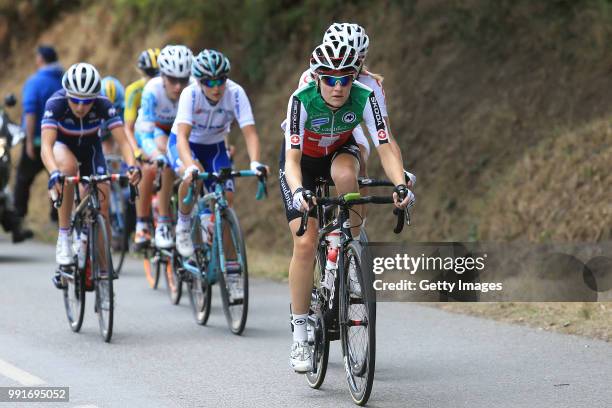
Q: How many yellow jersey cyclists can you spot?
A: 1